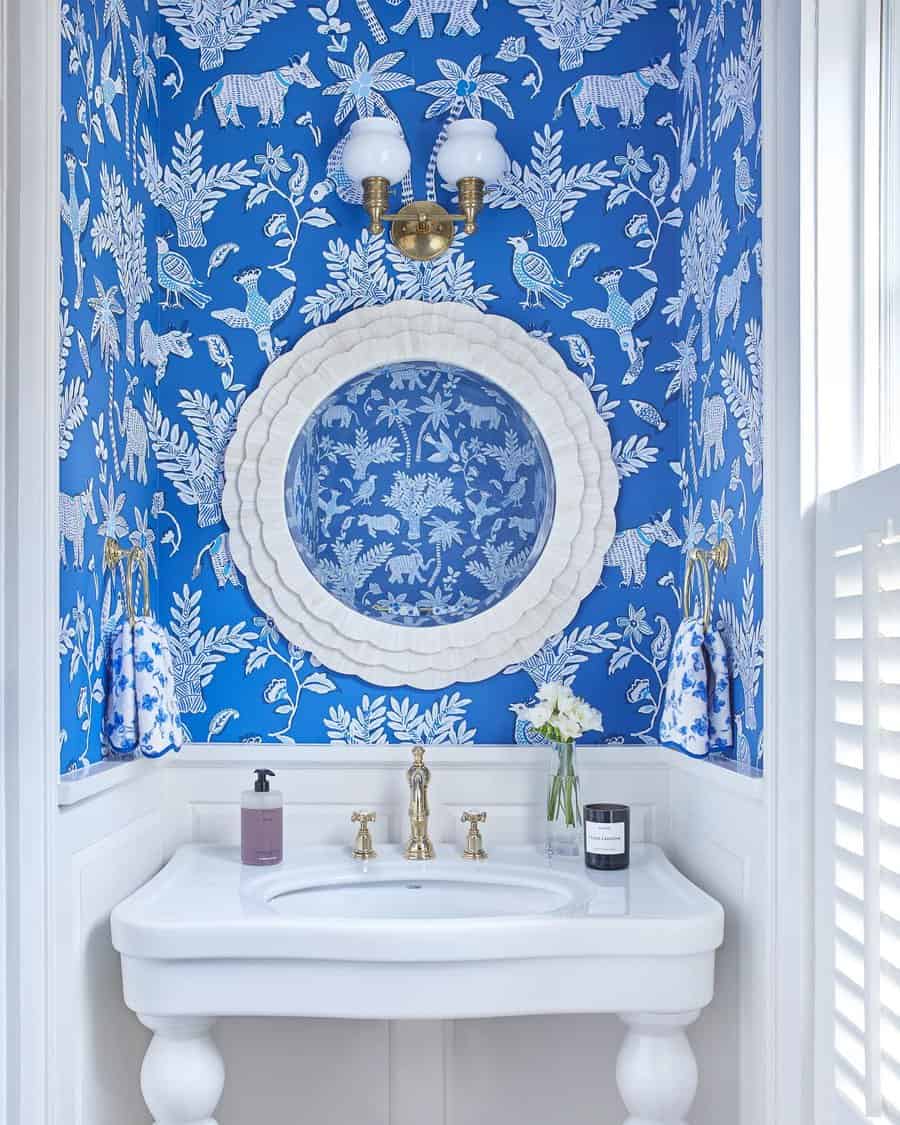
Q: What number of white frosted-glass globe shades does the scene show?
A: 2